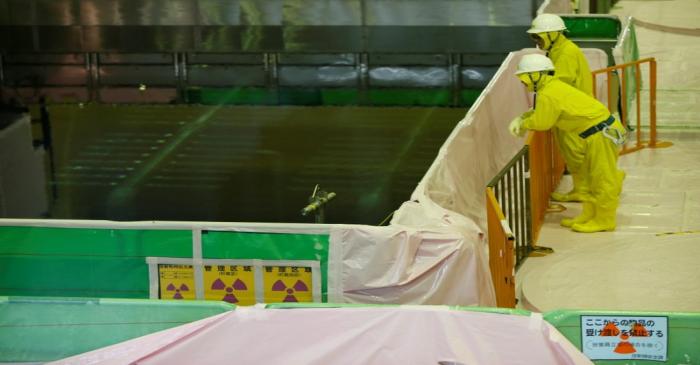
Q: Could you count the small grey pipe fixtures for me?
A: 1